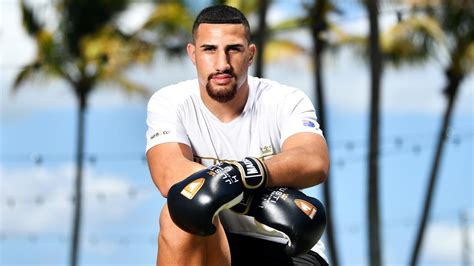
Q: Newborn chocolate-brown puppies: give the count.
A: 0